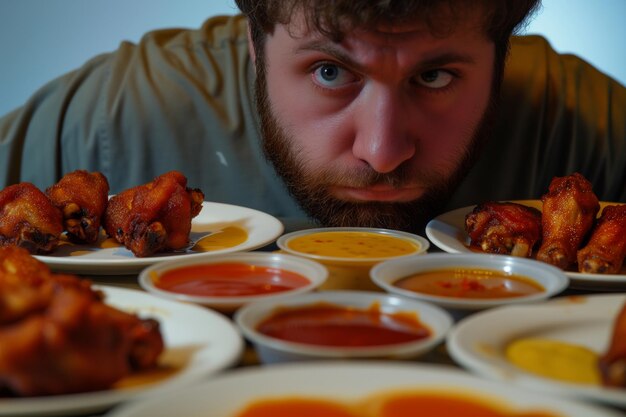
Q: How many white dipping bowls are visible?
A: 4